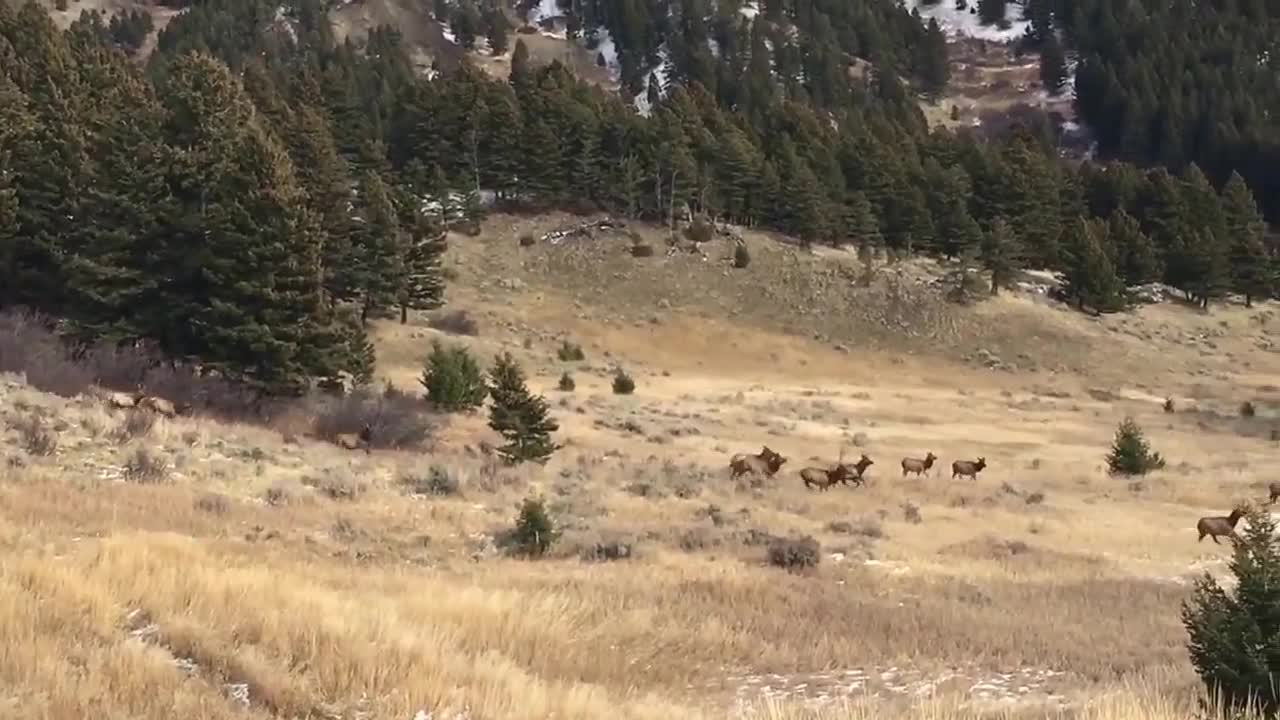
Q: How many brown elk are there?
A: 11